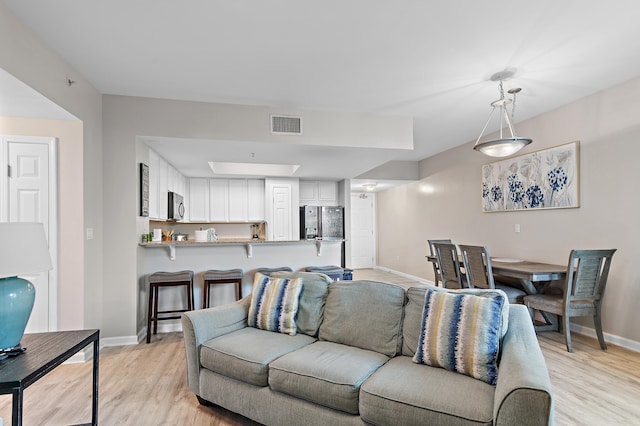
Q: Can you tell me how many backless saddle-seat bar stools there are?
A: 4